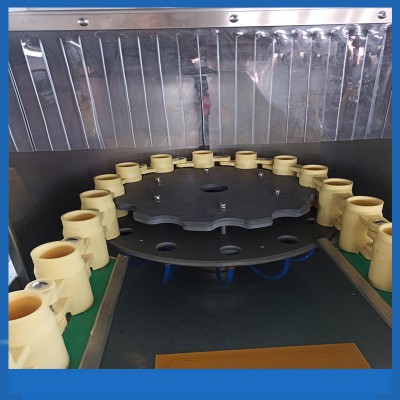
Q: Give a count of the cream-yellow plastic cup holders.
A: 14